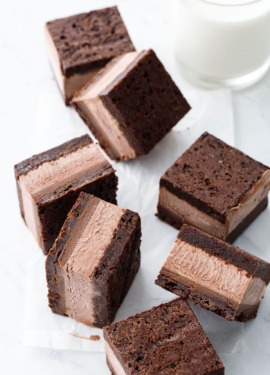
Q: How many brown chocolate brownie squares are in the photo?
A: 7